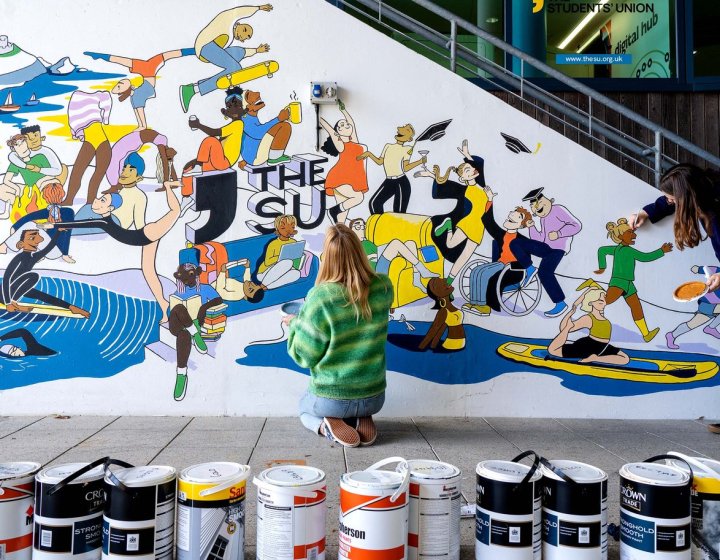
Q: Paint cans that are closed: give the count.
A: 11